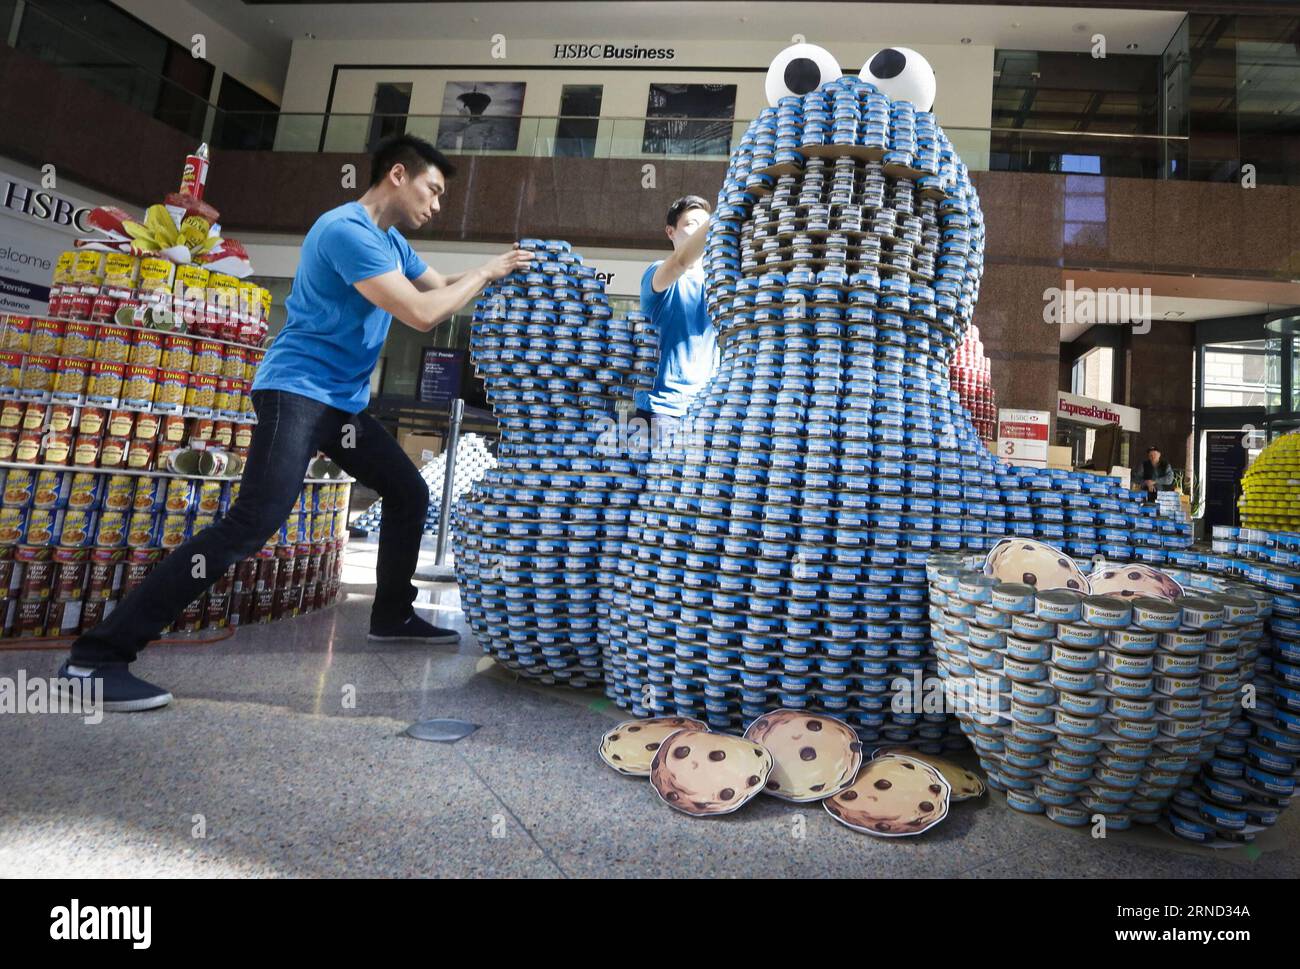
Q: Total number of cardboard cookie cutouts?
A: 7